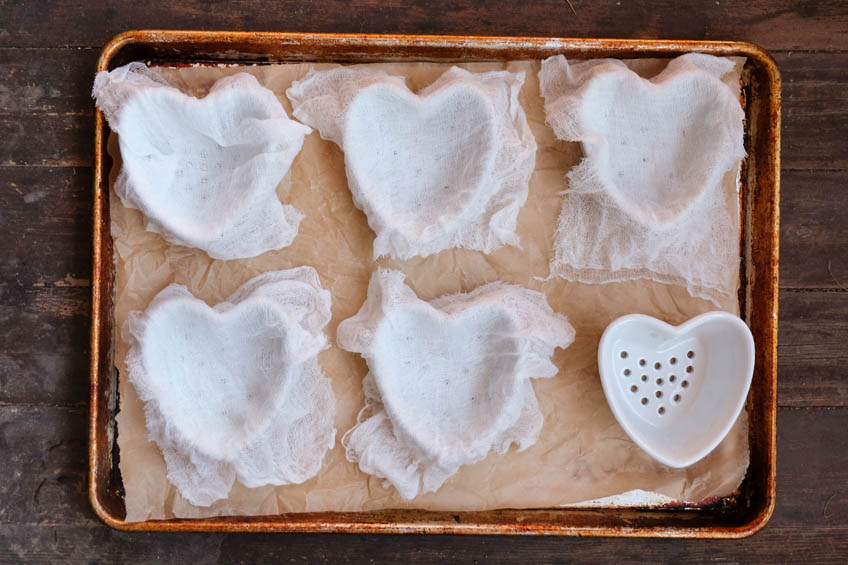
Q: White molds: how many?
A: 6